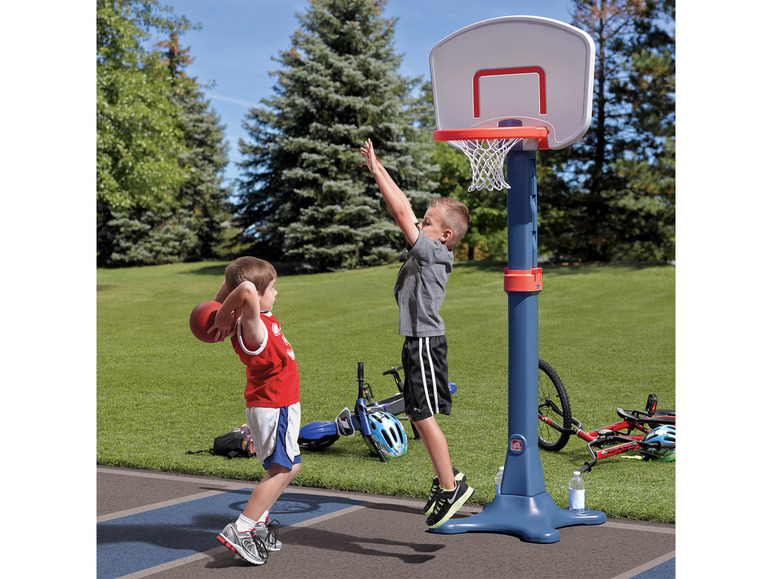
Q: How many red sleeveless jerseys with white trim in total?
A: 1